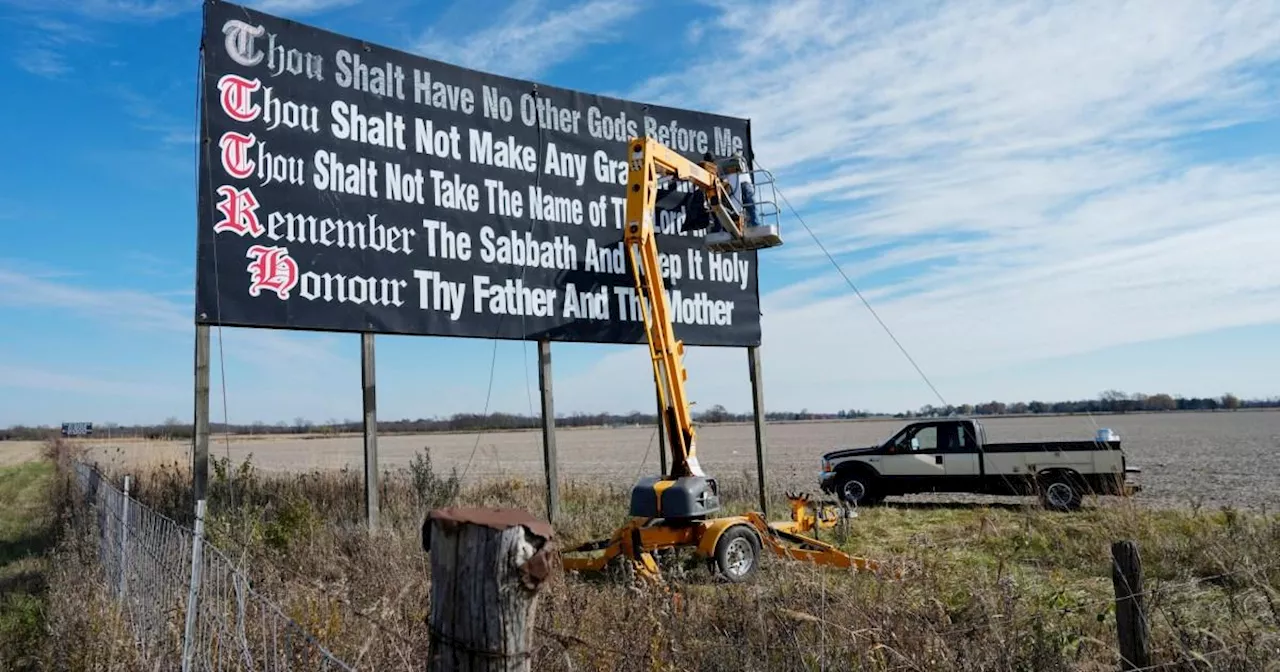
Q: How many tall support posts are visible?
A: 5